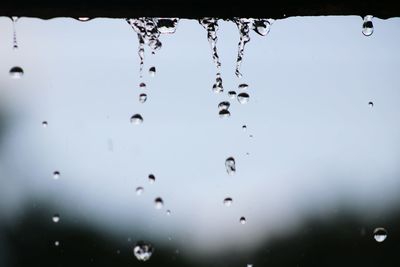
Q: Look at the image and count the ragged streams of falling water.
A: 3